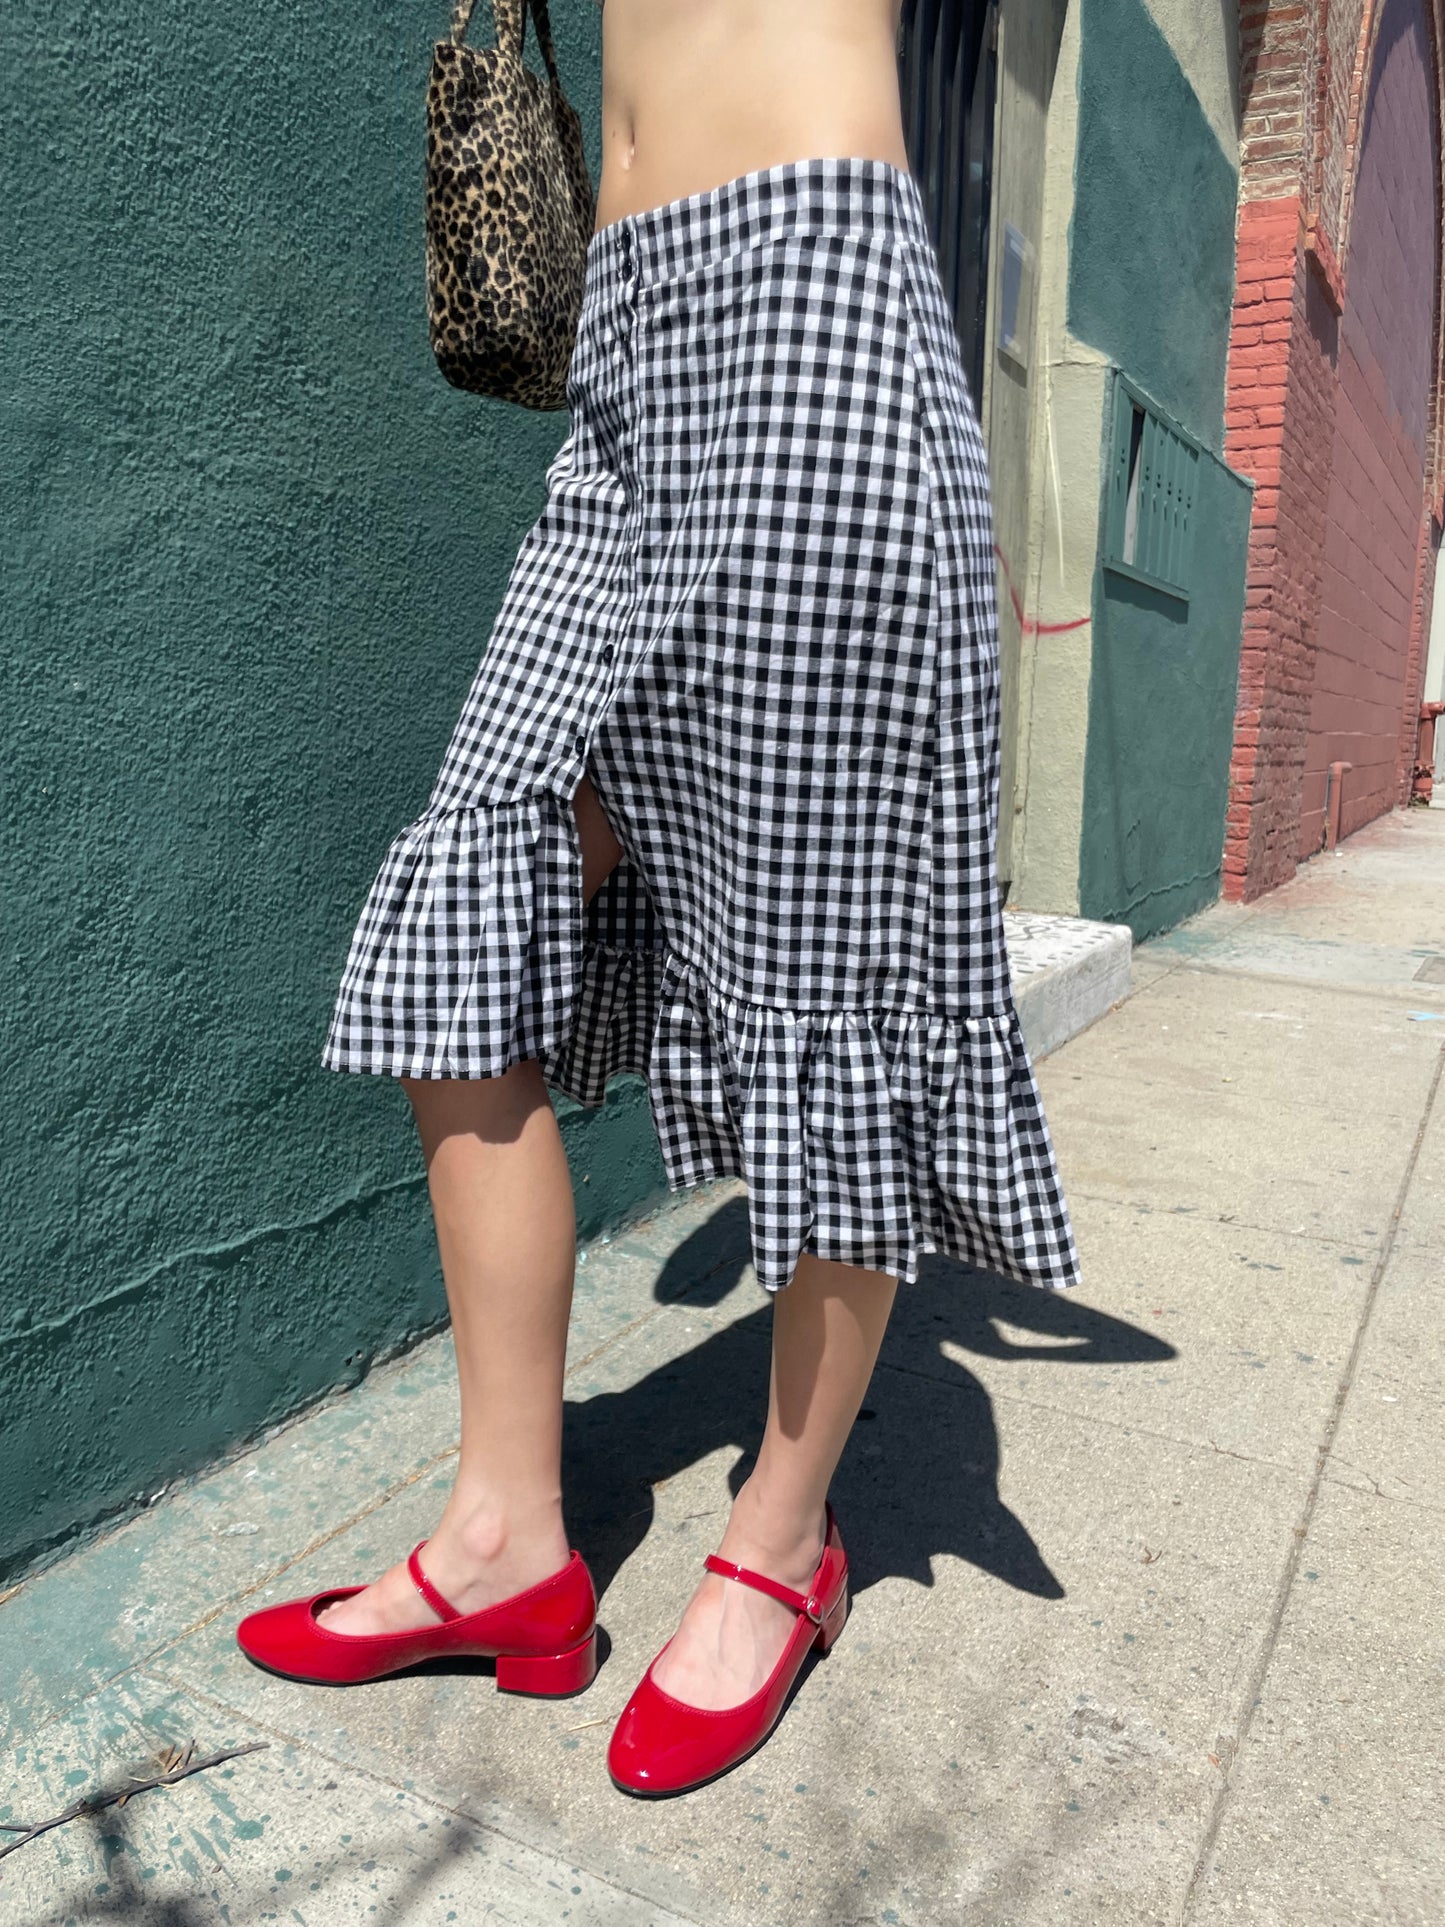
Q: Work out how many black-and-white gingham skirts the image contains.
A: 1